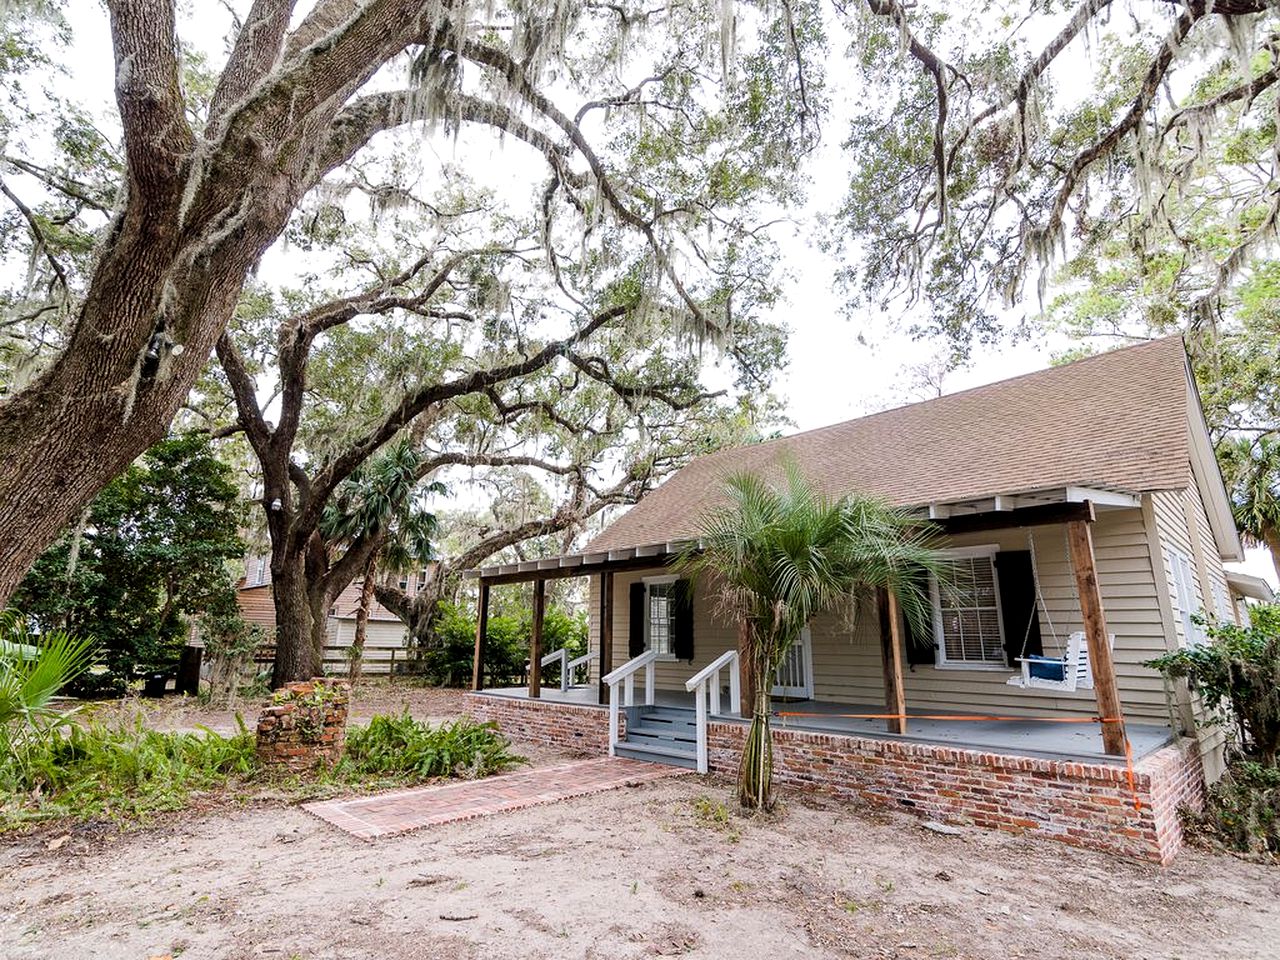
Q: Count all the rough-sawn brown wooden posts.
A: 6